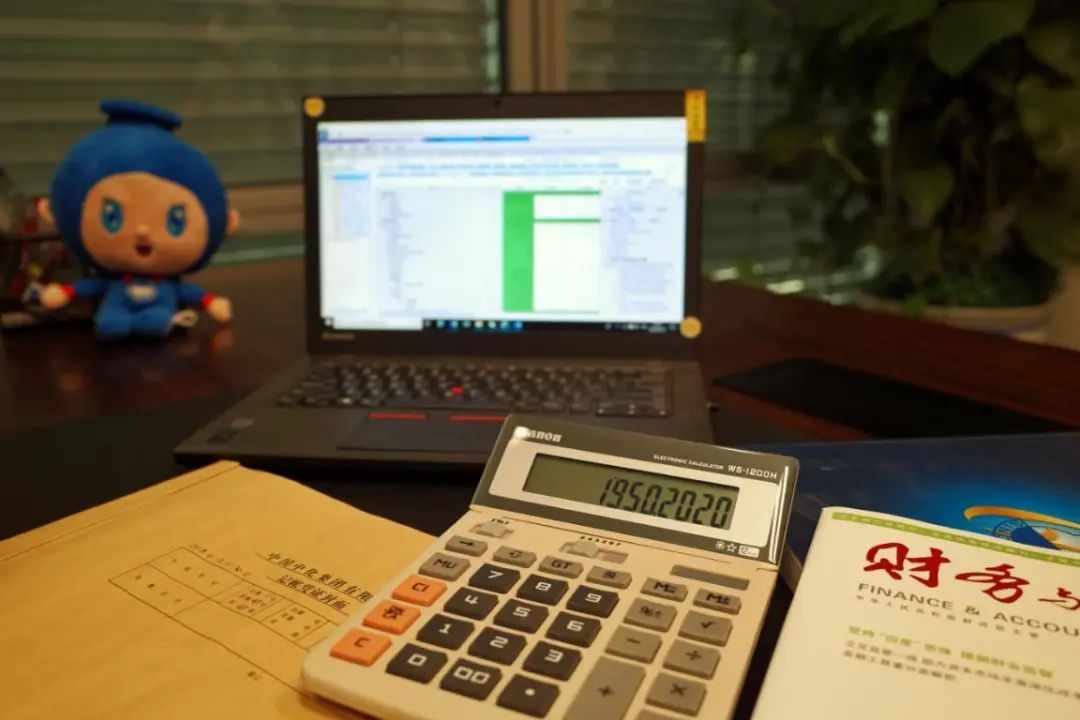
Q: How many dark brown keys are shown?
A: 12